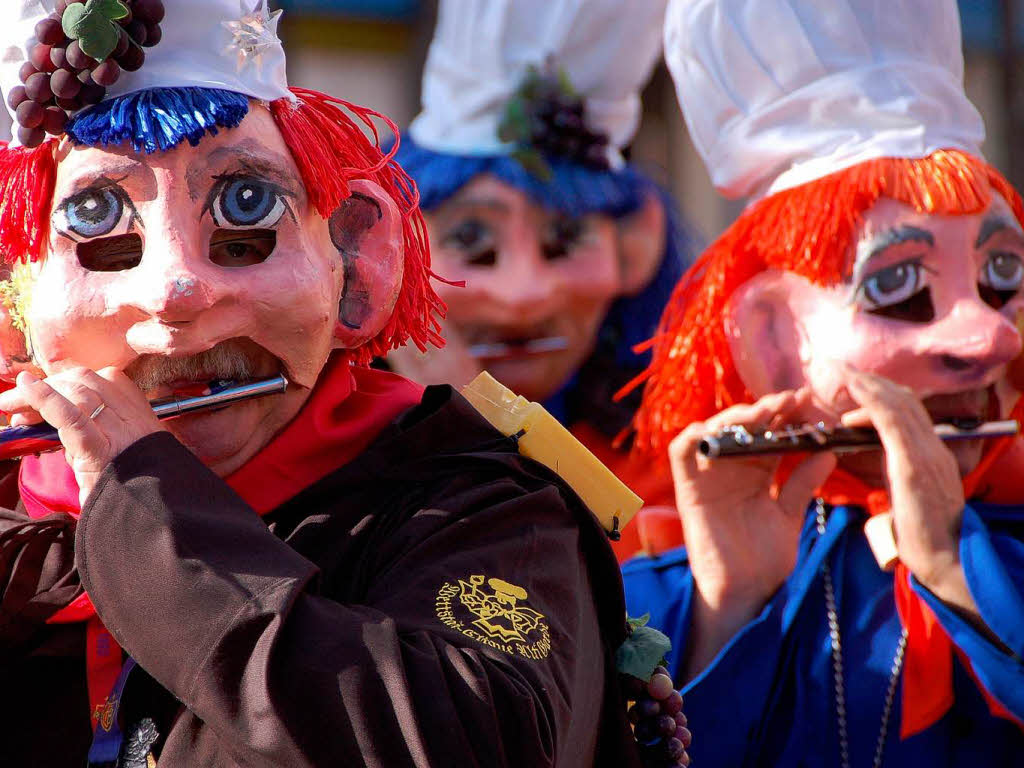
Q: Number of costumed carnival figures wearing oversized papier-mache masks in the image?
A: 3